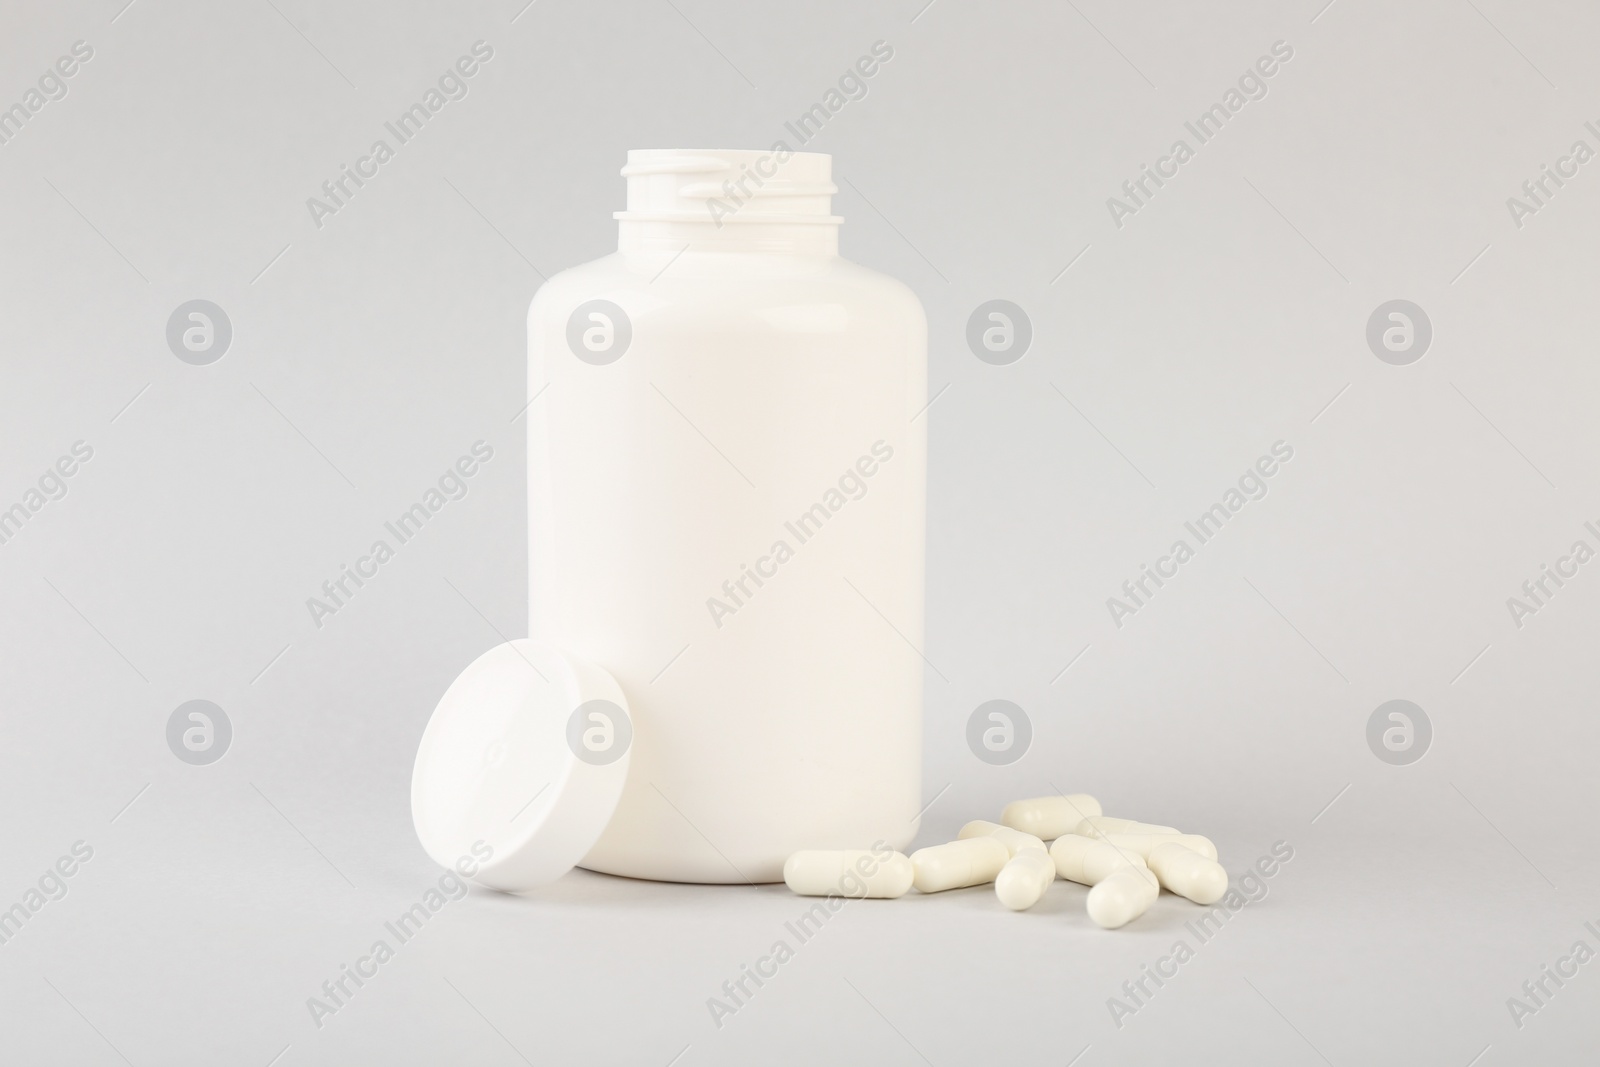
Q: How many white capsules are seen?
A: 10